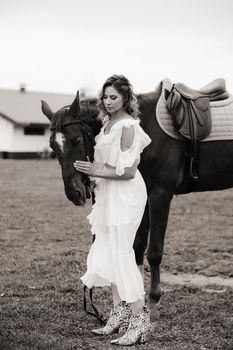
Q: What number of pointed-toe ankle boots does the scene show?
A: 2